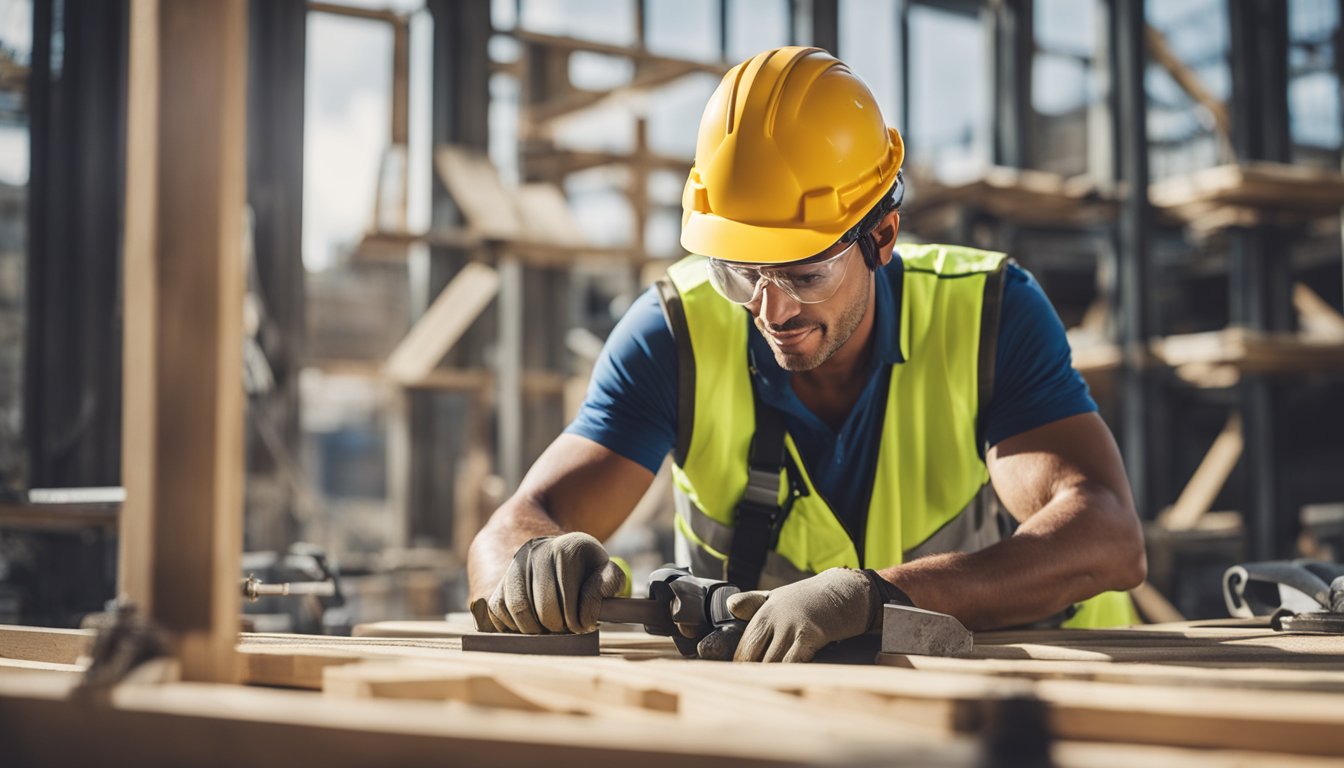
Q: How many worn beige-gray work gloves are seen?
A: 2